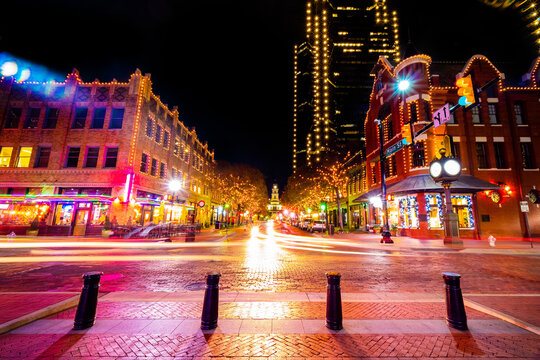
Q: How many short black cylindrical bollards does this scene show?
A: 4